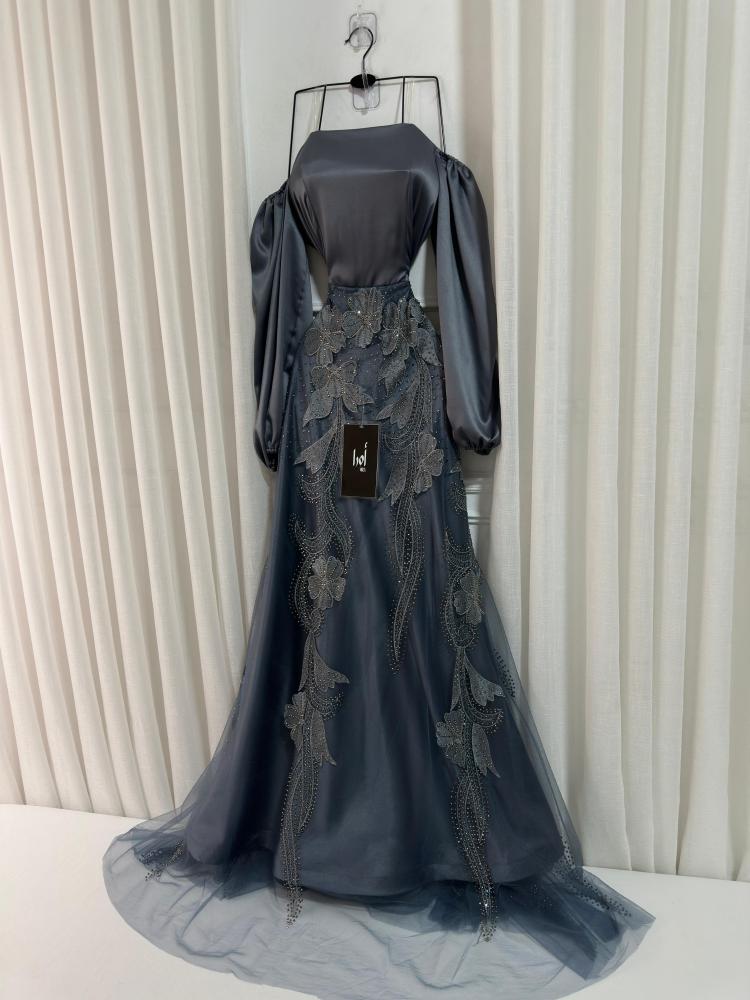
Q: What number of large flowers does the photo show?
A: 9